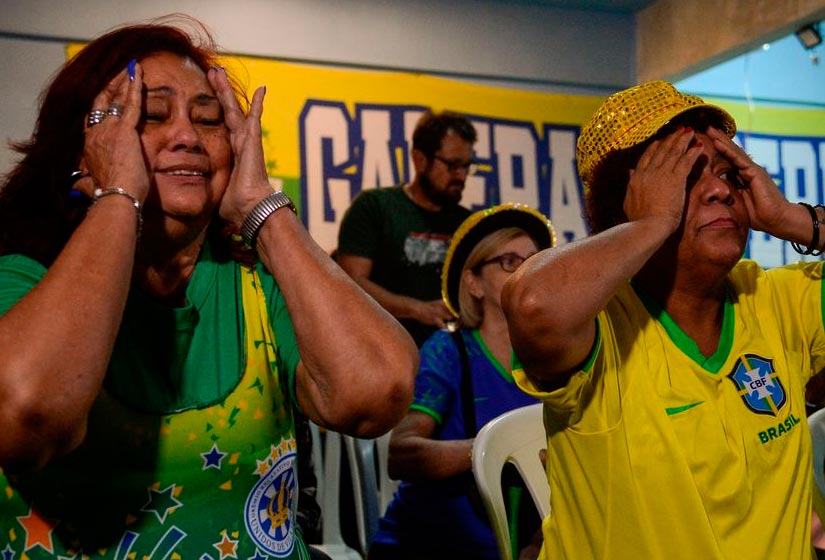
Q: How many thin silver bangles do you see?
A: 1